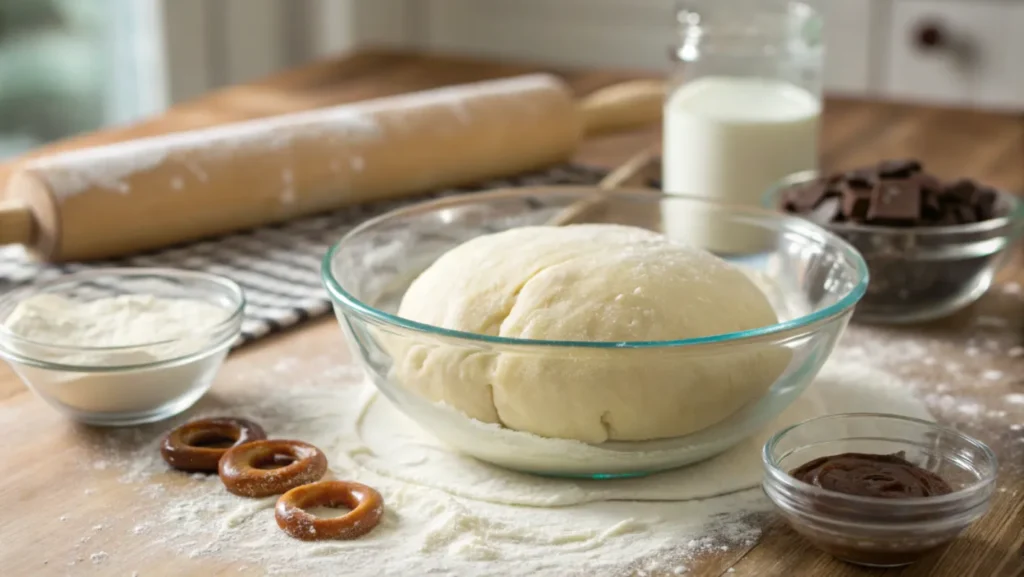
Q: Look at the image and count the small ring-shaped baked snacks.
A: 3